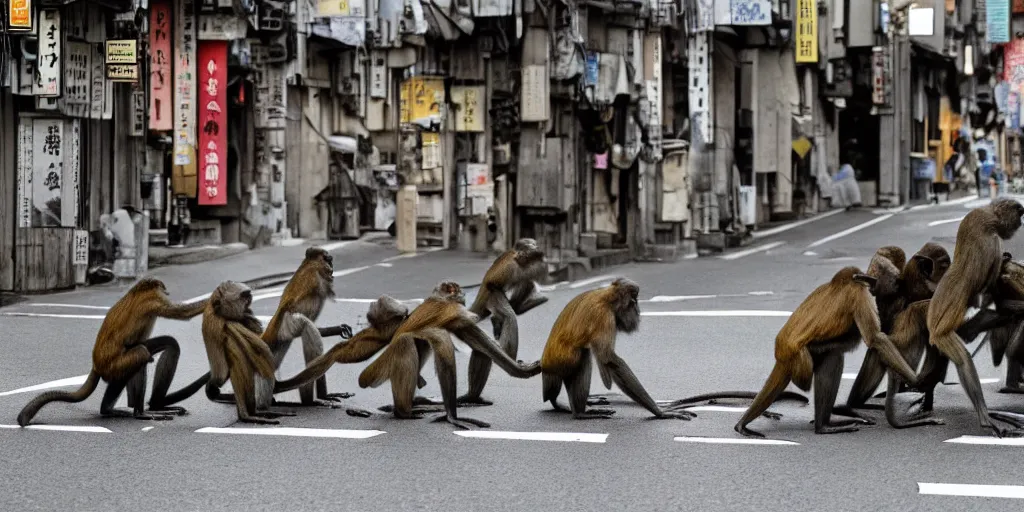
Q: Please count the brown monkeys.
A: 12